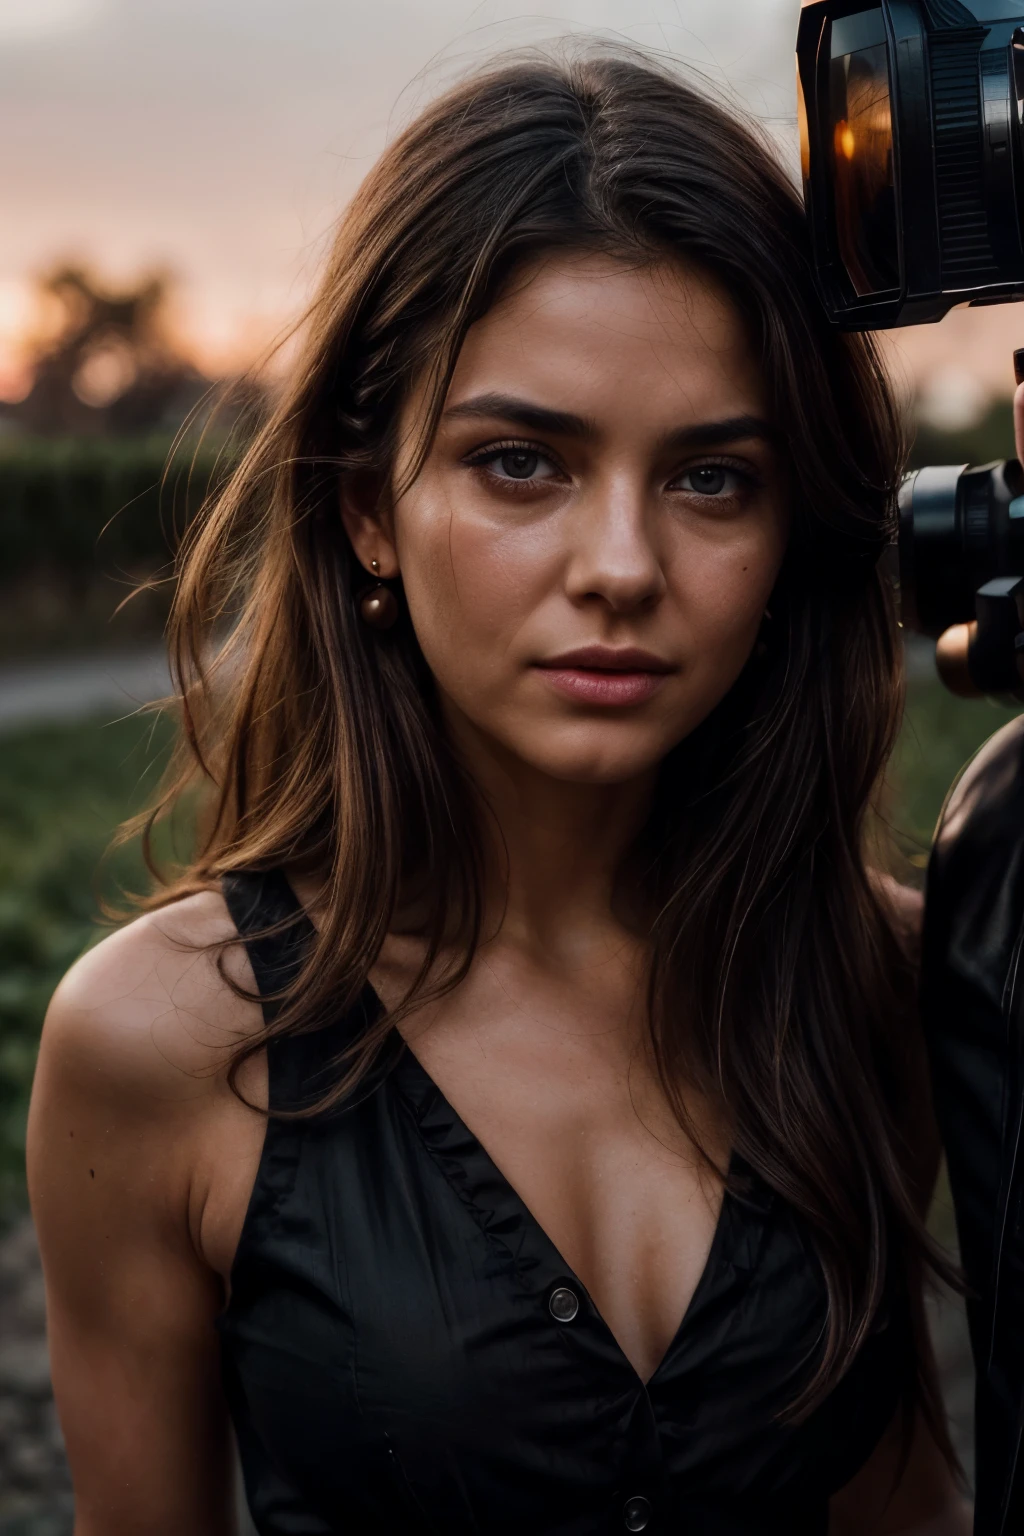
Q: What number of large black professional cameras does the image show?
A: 2